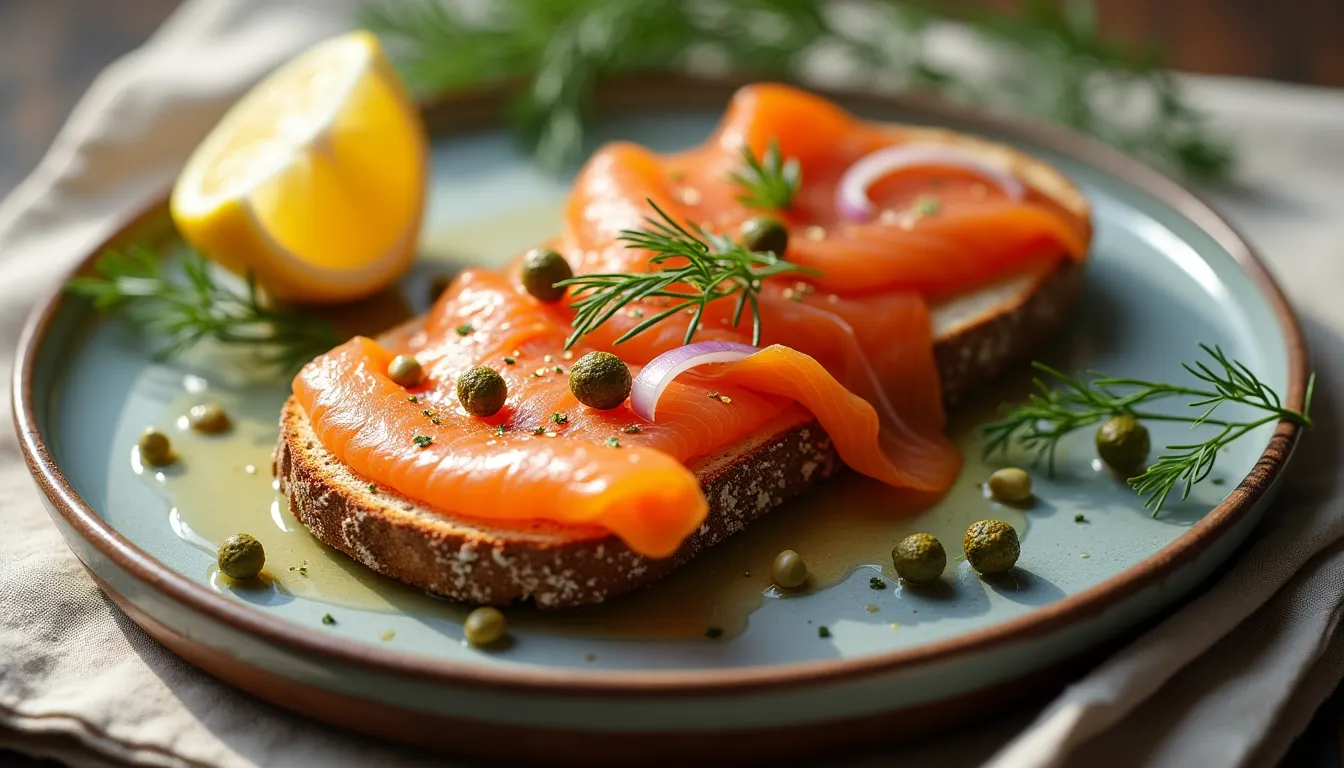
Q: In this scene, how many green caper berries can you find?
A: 14